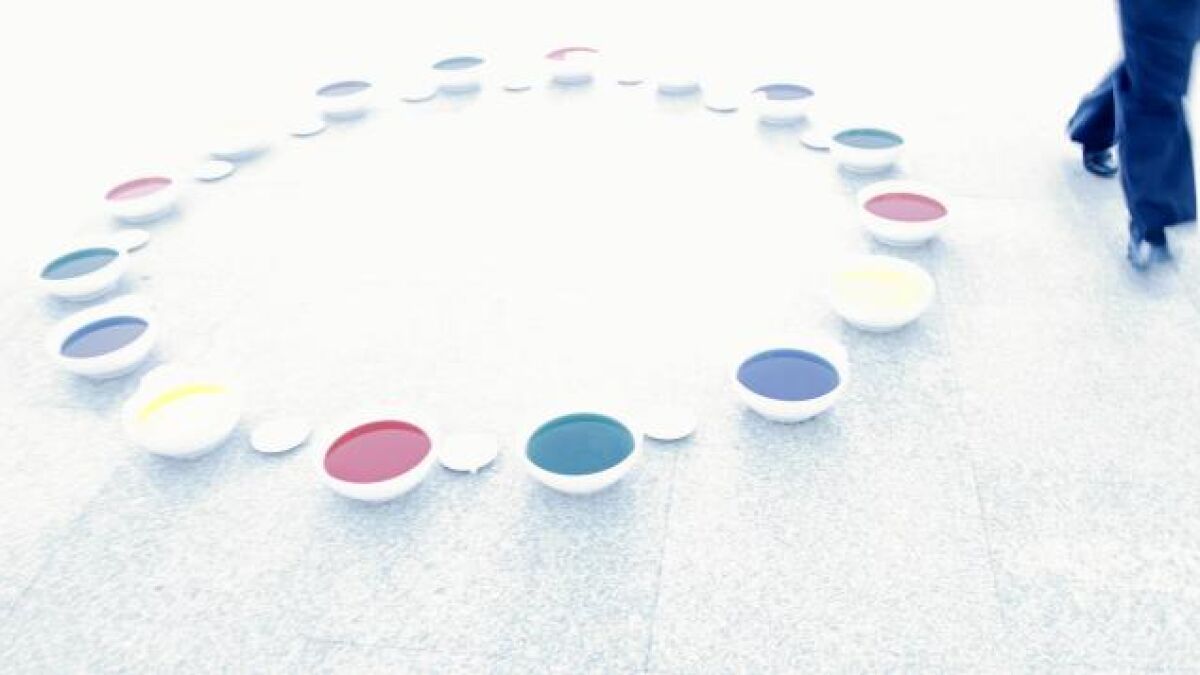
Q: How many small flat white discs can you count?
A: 11